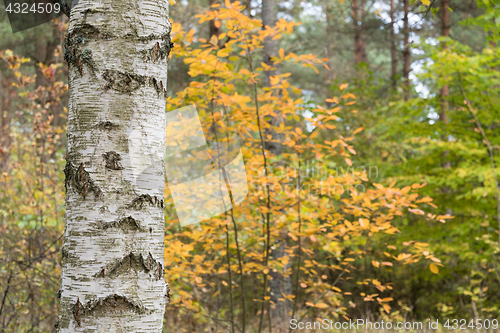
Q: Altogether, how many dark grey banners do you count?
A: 1